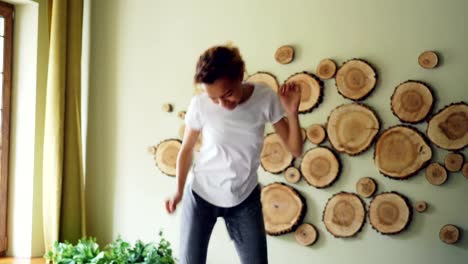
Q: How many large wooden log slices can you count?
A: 13